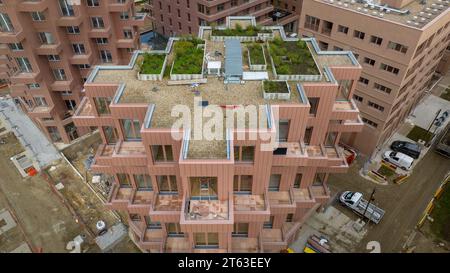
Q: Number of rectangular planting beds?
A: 6